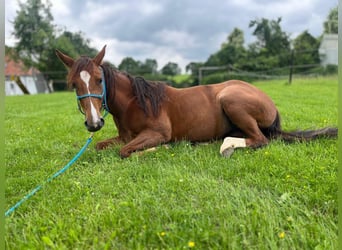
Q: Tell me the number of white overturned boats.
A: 0